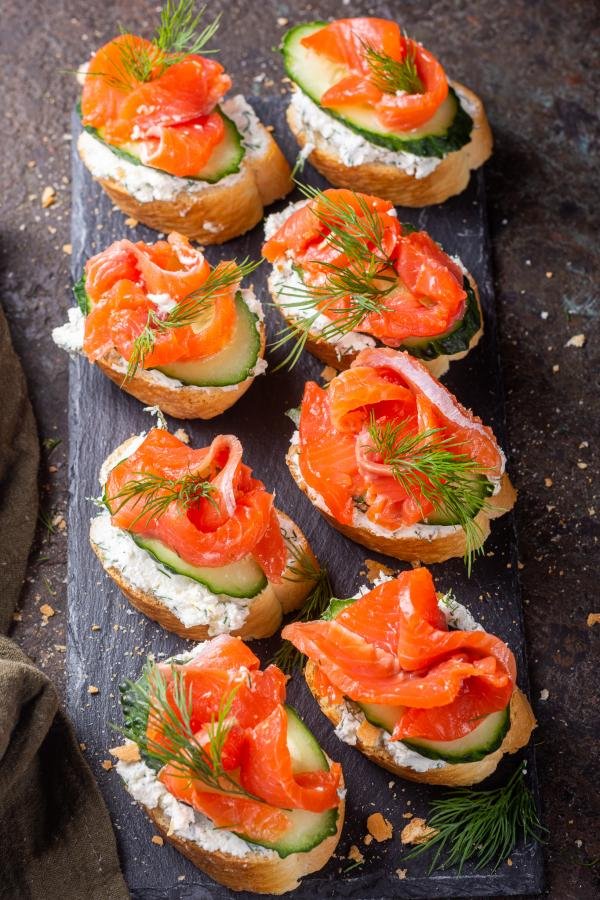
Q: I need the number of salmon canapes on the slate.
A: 8